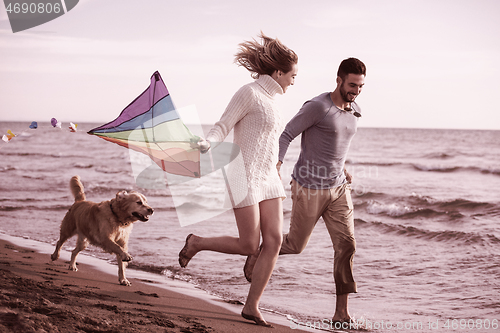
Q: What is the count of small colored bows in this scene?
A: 4